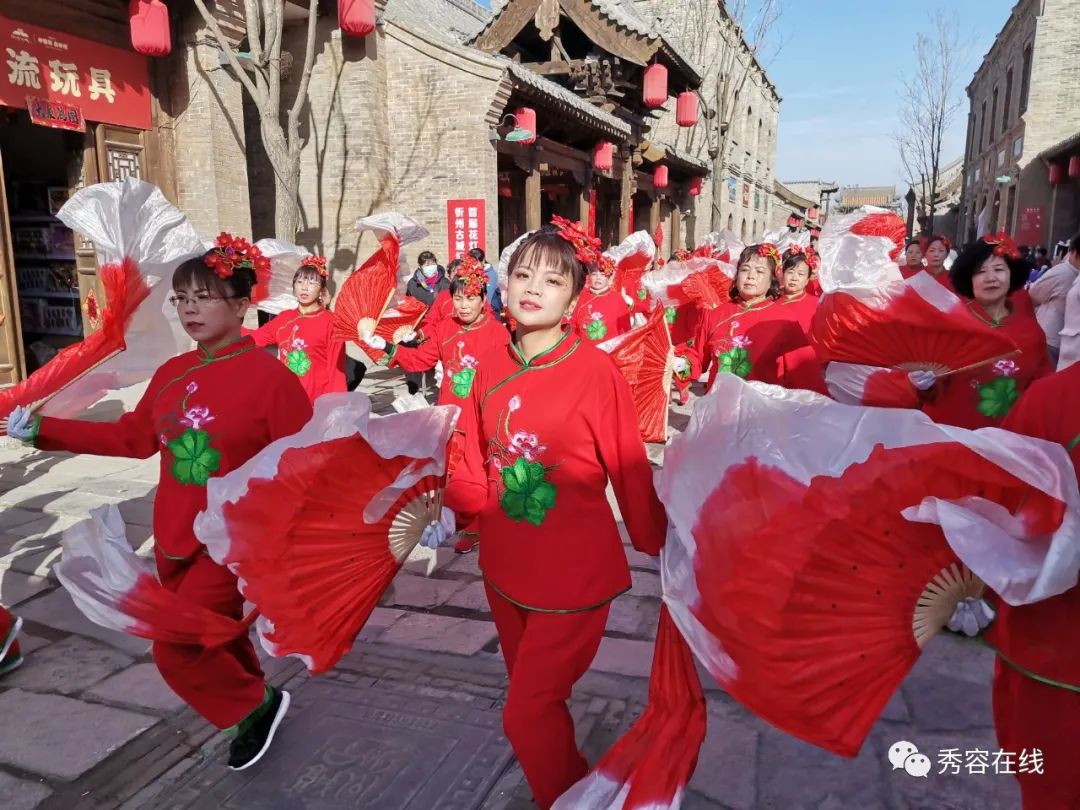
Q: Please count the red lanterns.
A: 10